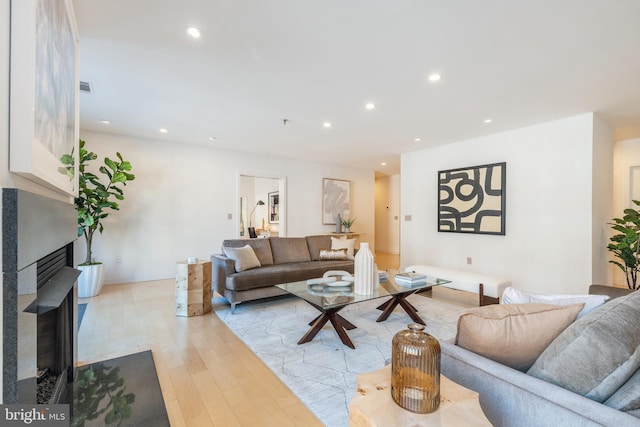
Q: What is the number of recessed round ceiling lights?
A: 10